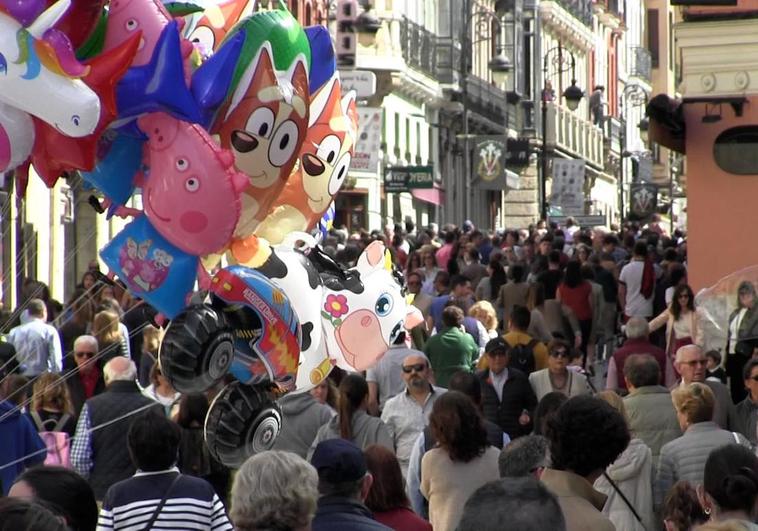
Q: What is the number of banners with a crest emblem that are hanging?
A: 2